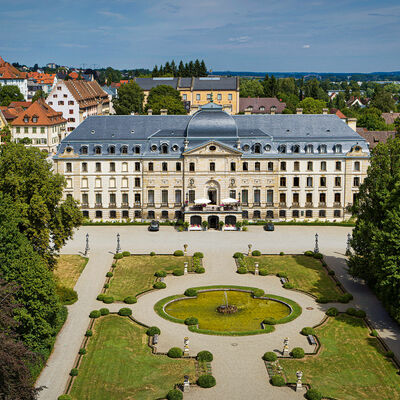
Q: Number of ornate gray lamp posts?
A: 4